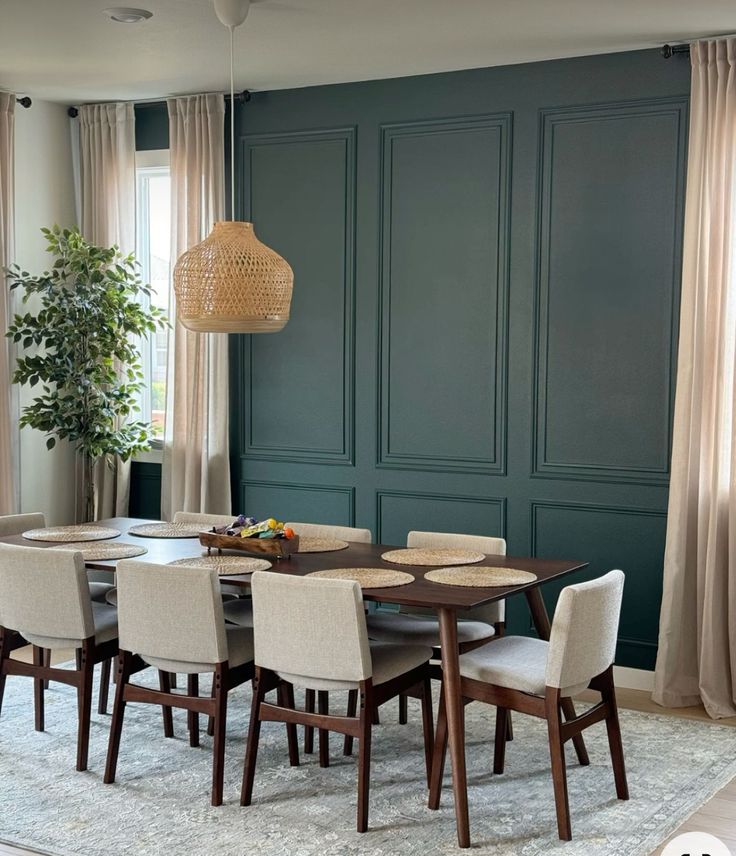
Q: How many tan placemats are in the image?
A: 8